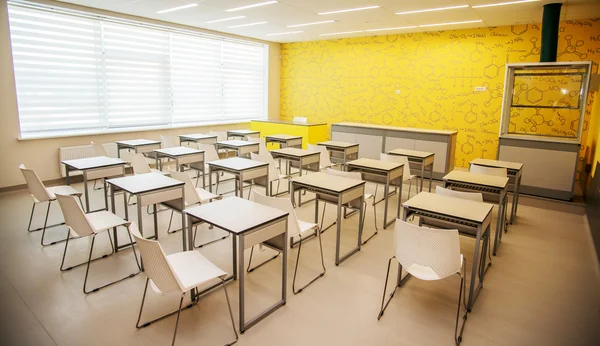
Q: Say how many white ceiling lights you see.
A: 12